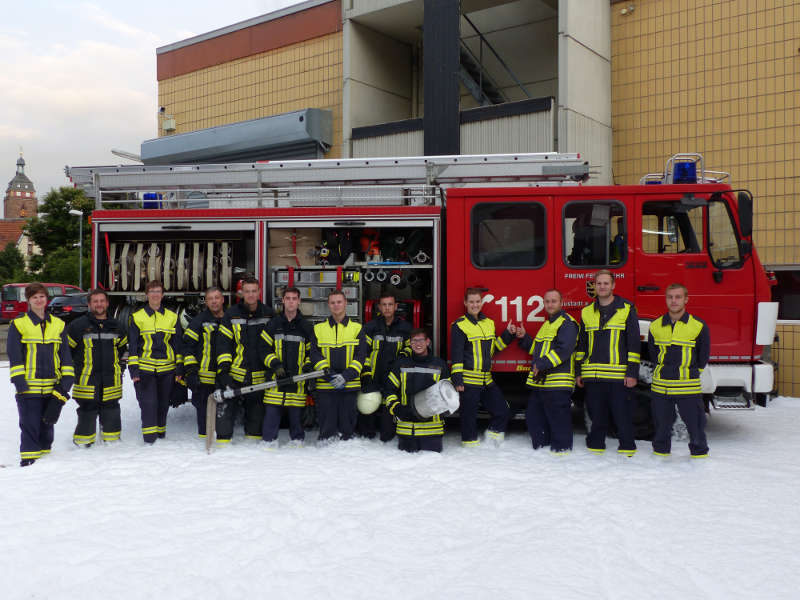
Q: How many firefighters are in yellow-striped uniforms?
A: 13